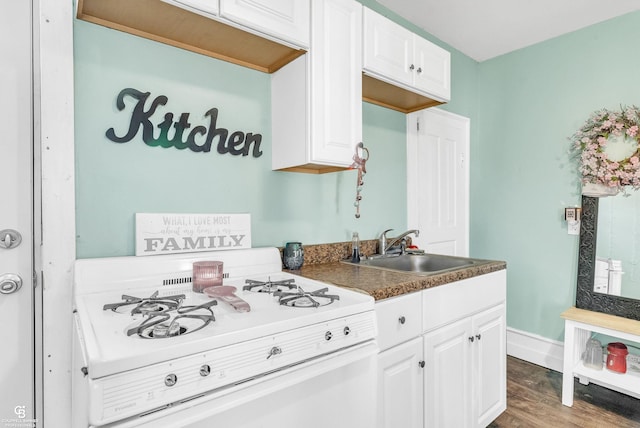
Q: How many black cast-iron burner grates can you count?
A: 4